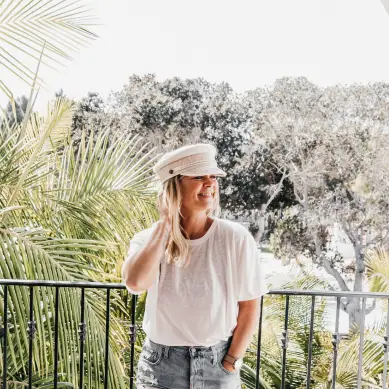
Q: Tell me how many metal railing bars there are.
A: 12